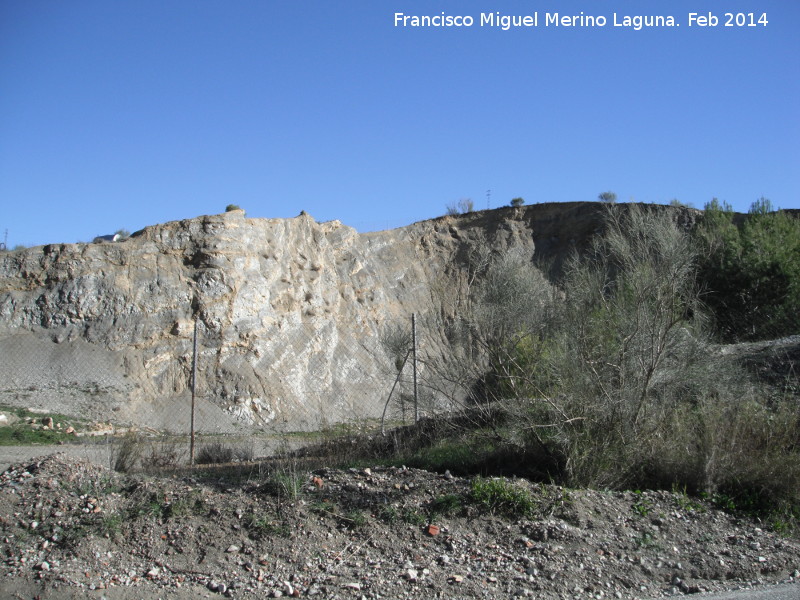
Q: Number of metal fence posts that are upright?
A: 2